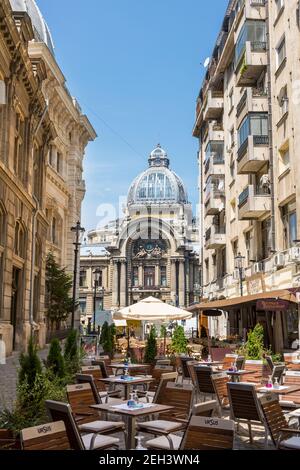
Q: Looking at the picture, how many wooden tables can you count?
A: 6